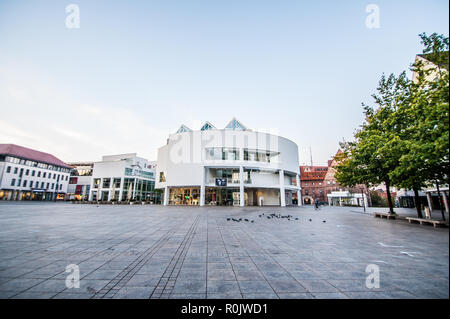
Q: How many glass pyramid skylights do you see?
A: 3